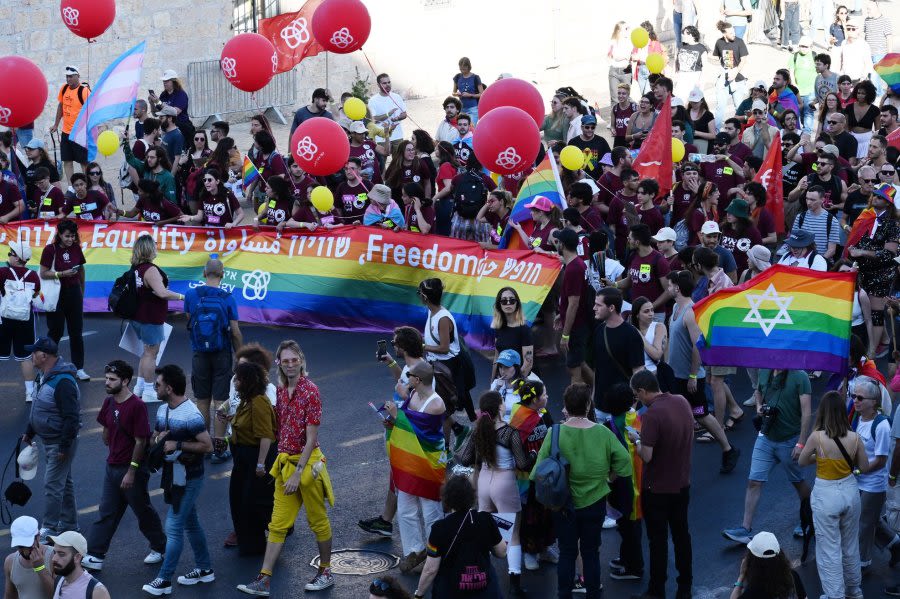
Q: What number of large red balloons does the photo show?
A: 7